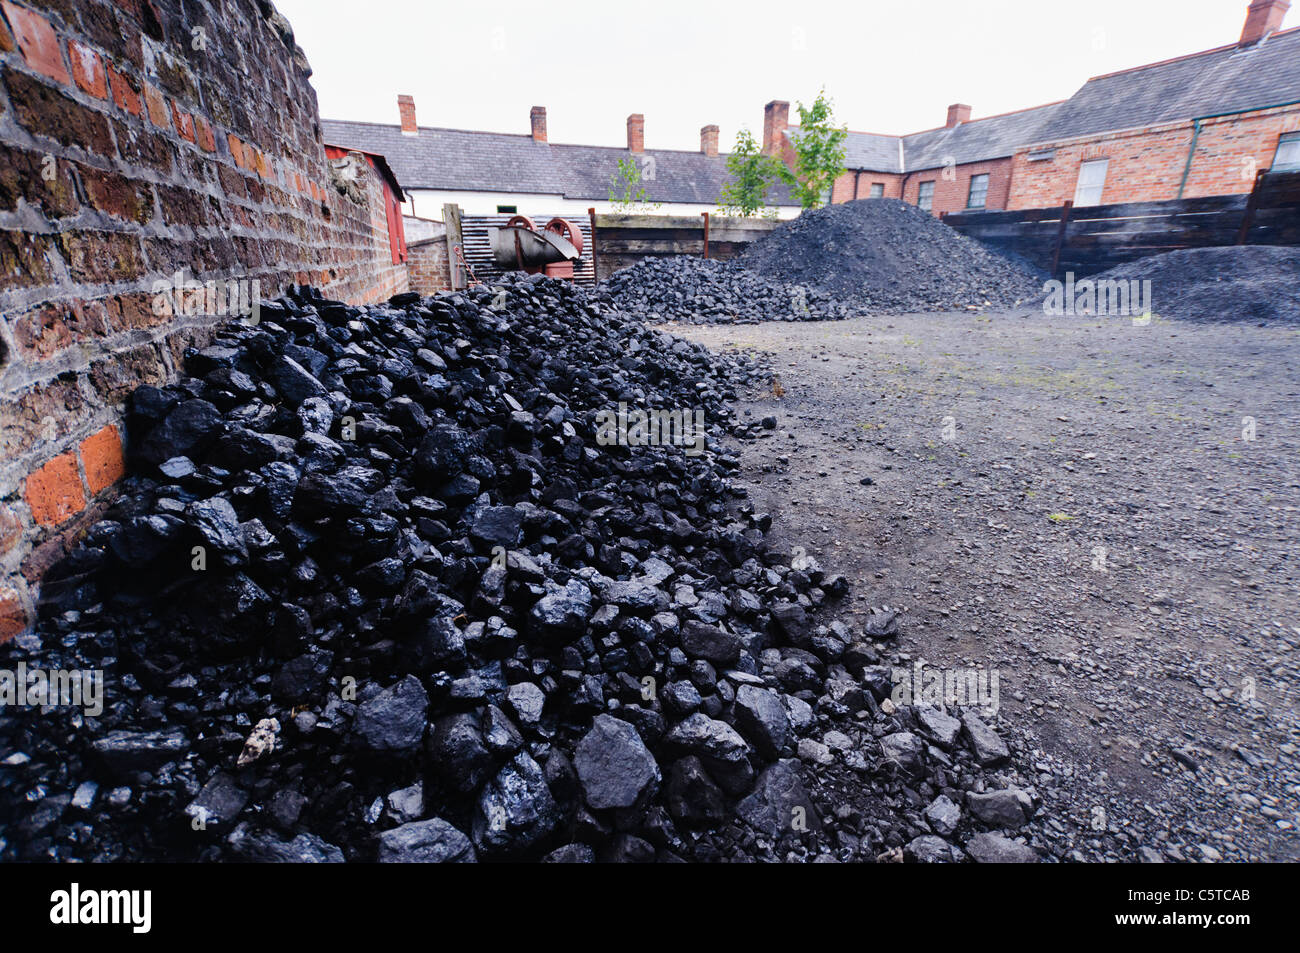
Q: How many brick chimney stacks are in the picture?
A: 7